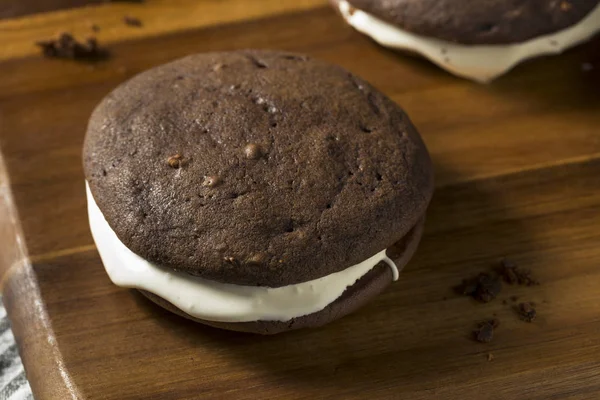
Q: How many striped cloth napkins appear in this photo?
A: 1